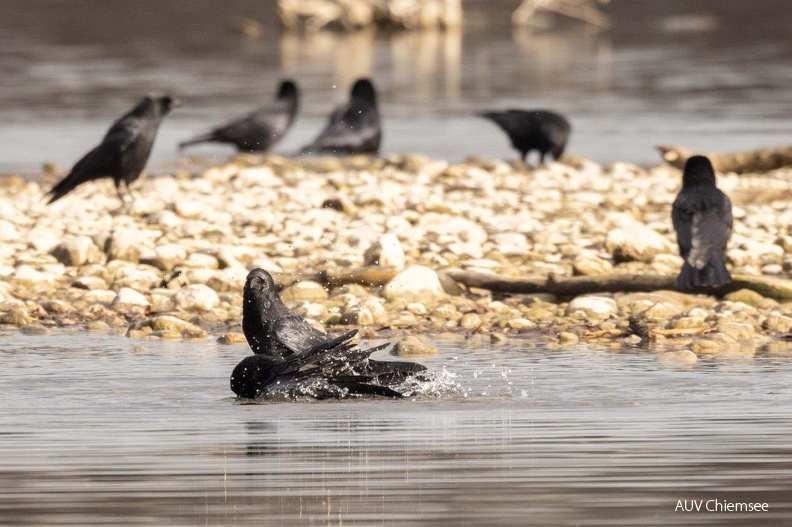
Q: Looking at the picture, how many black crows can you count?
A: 7